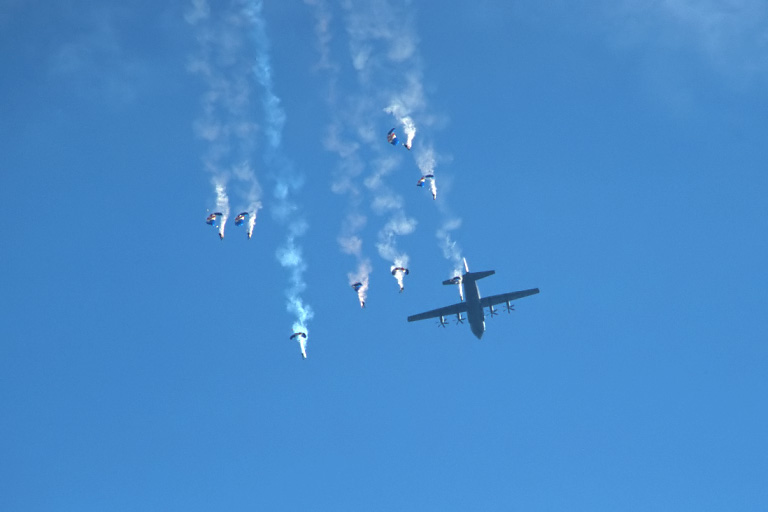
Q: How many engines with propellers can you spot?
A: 4